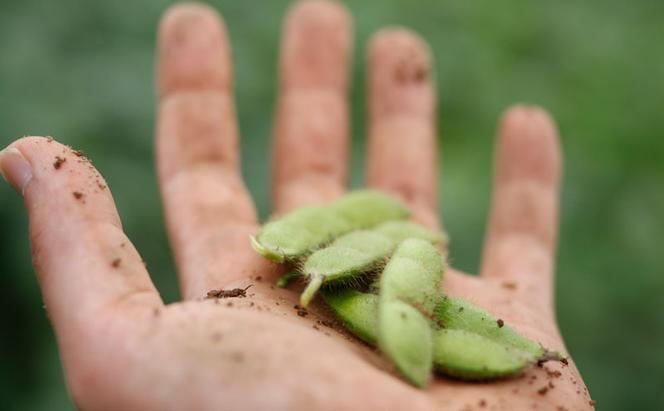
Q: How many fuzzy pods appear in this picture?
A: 5